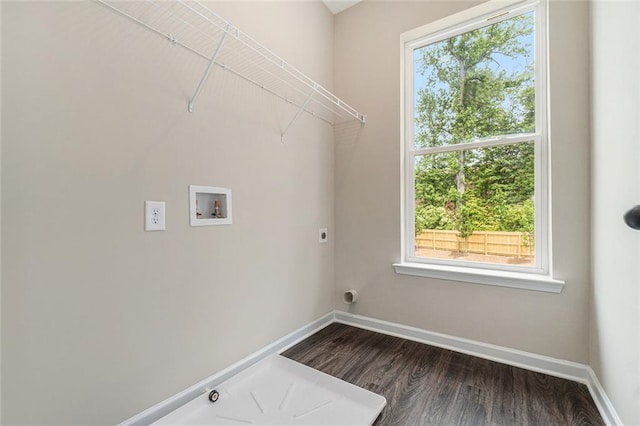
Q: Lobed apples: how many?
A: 0